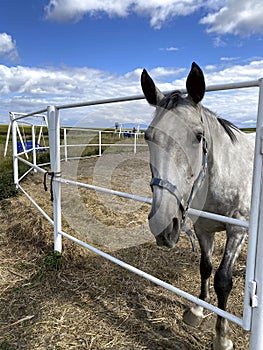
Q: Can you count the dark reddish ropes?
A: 1